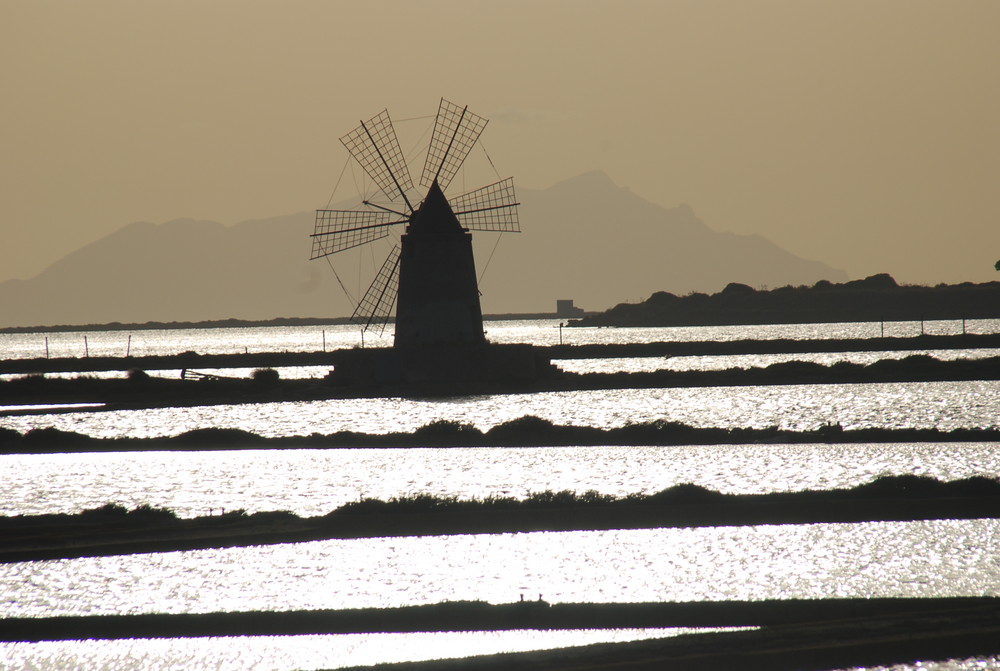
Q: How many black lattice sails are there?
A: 5